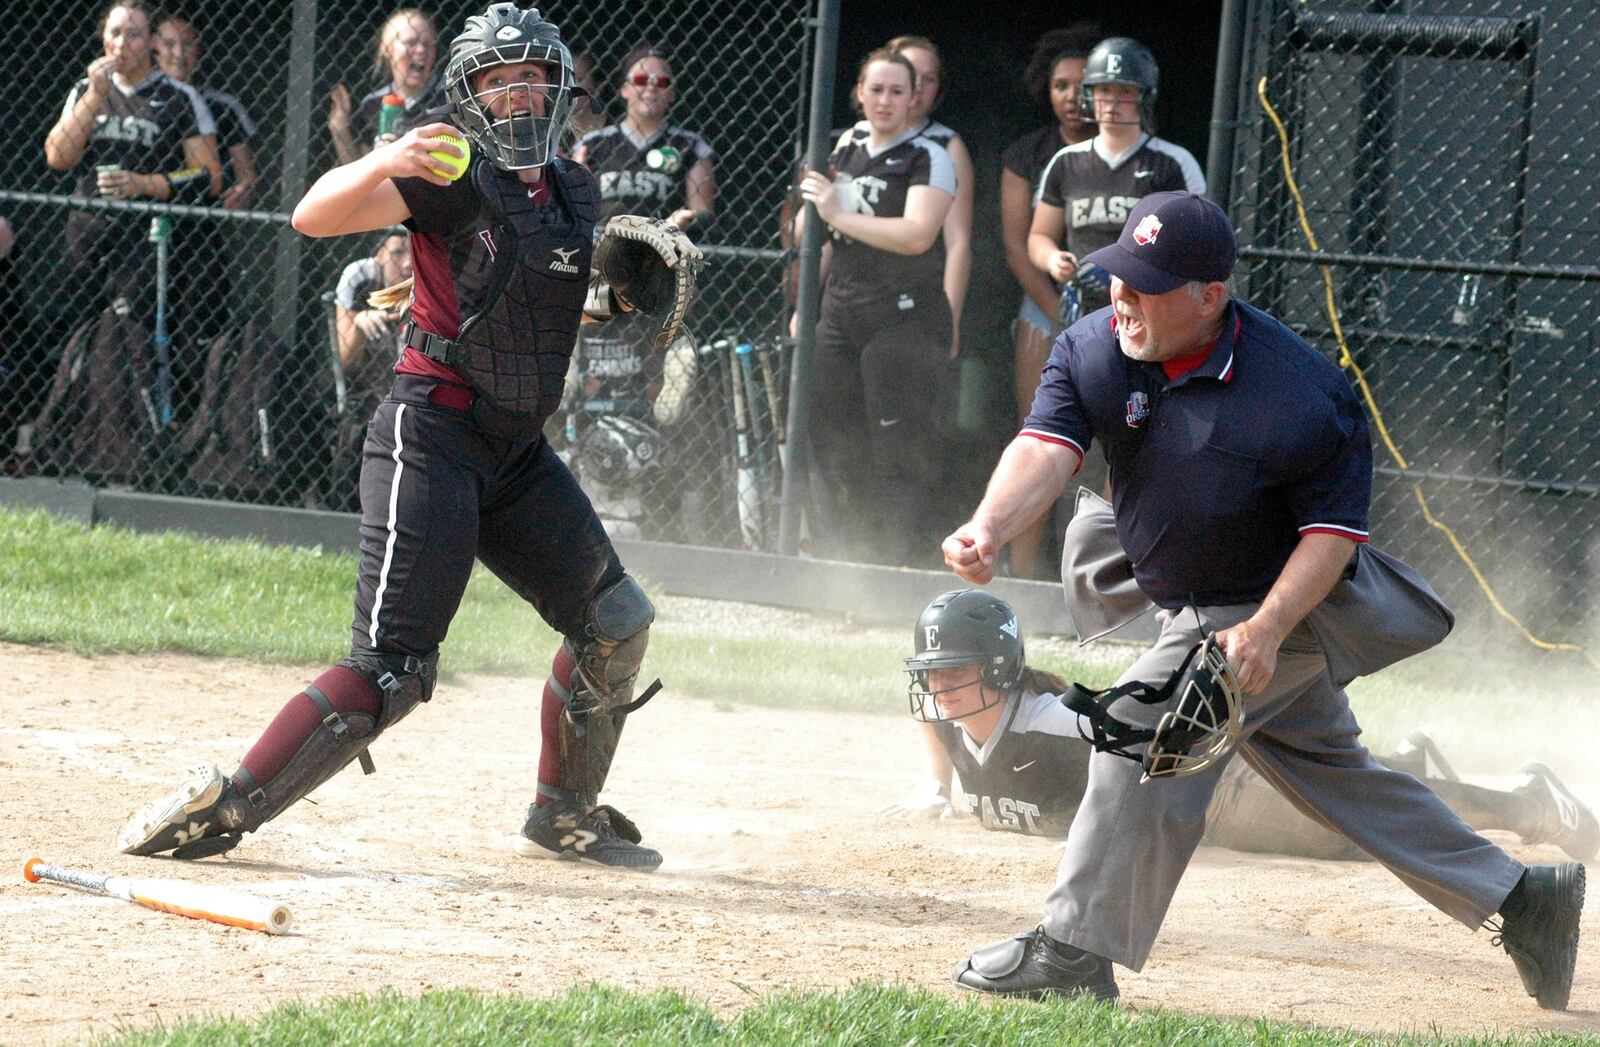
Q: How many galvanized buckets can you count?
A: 0